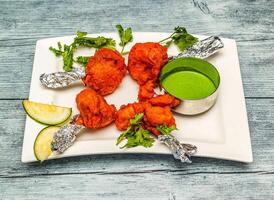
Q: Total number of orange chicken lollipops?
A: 4